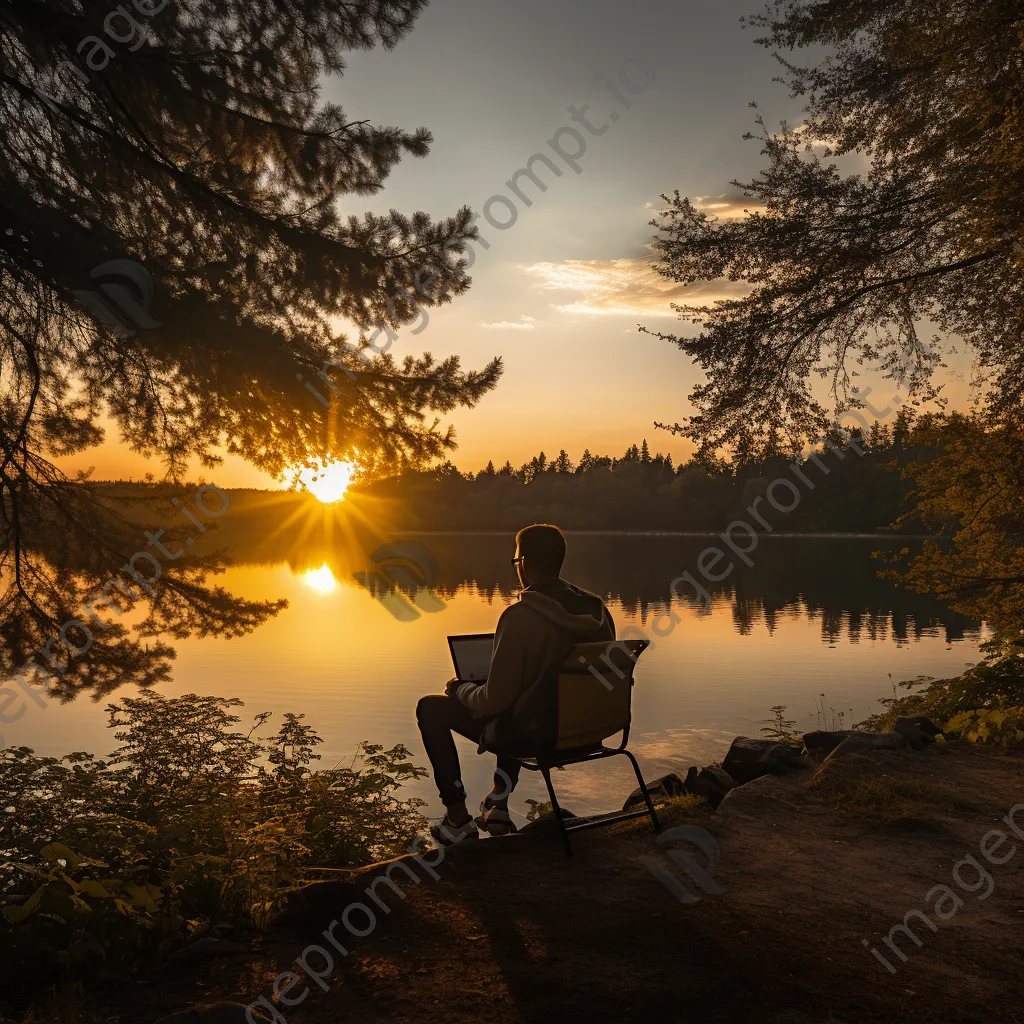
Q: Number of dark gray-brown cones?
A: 0